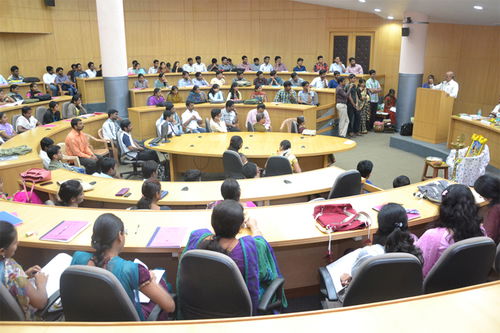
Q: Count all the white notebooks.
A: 3